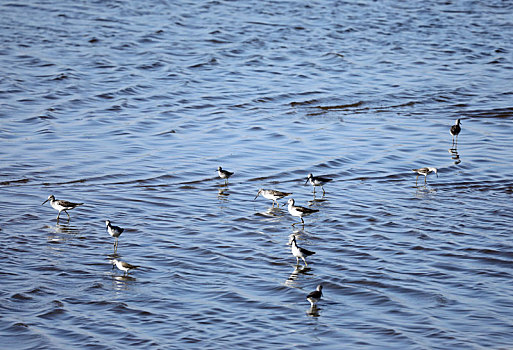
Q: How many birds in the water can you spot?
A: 11